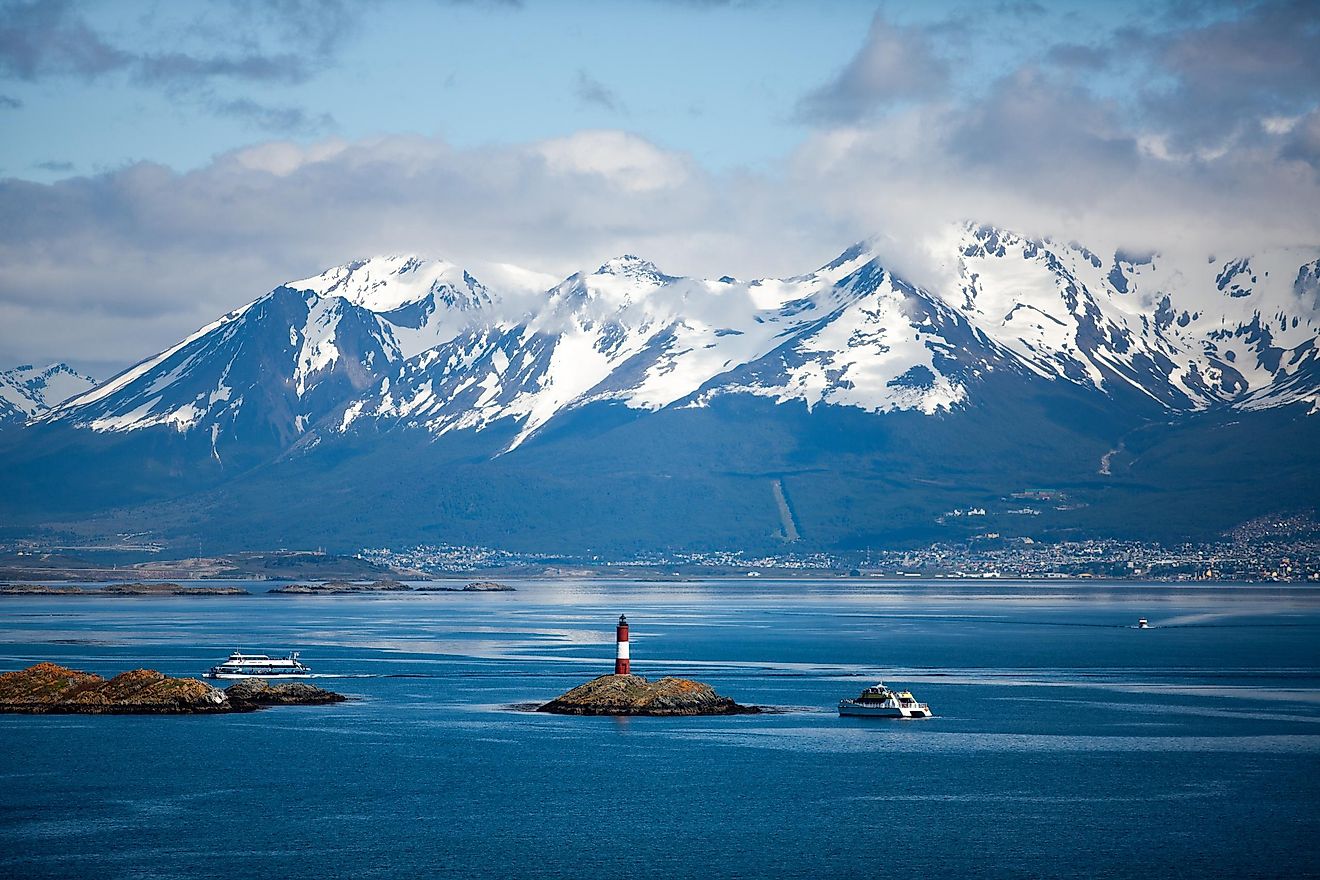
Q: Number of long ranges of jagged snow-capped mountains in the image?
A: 1